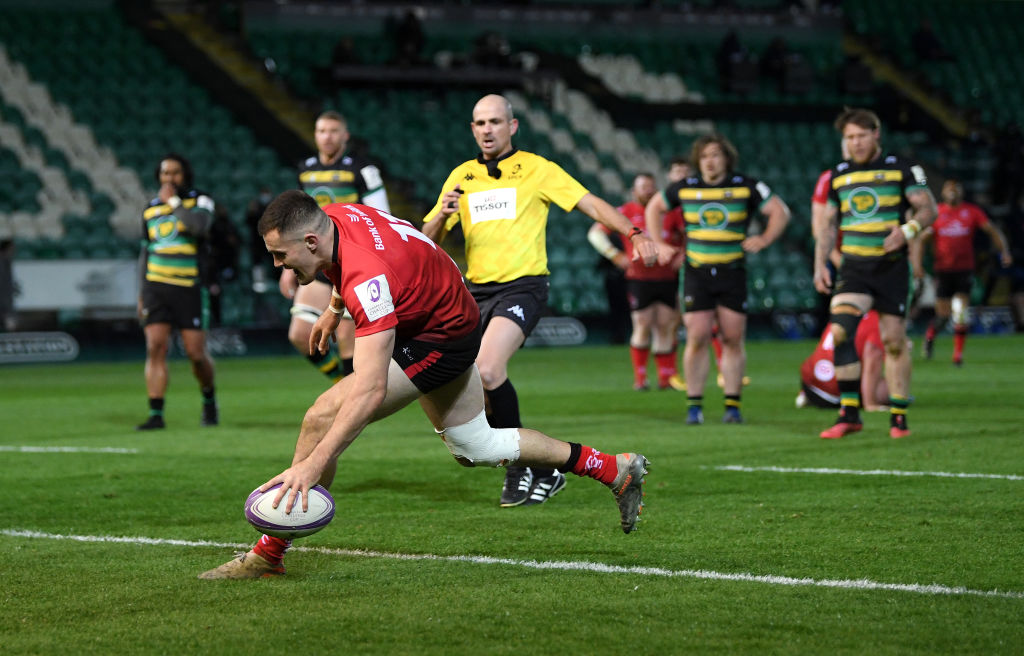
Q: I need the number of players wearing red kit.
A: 6